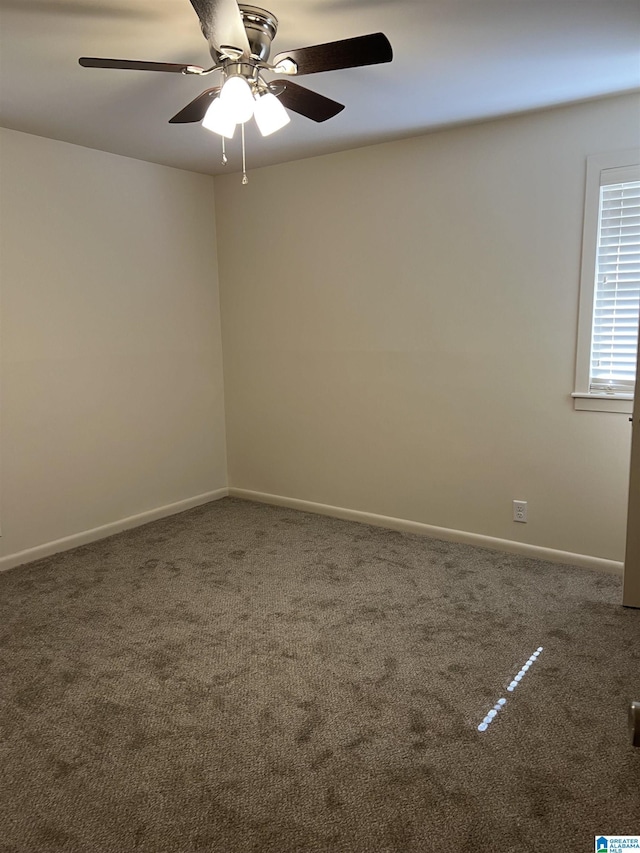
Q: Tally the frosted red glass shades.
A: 0